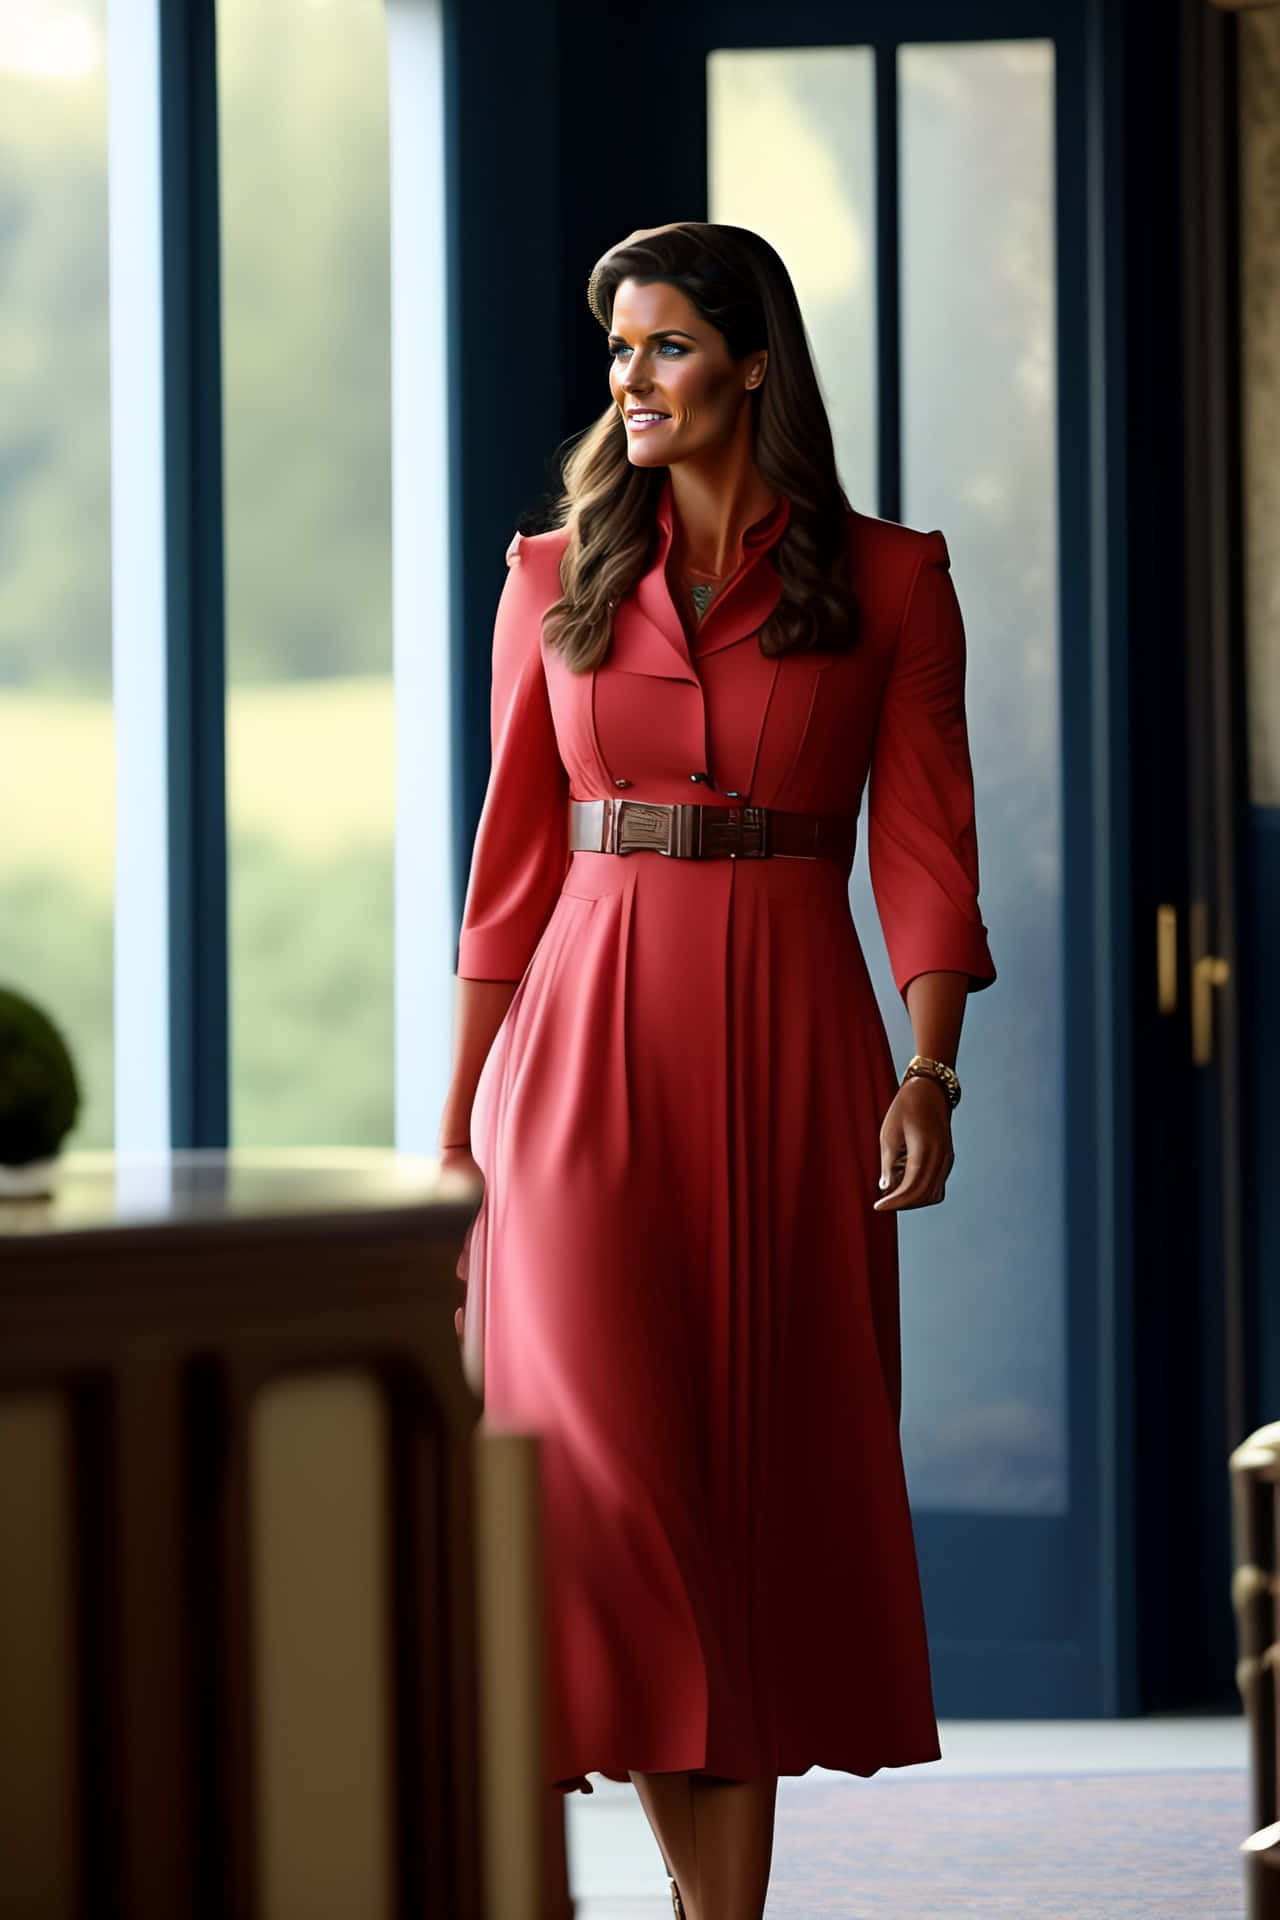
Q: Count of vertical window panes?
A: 4